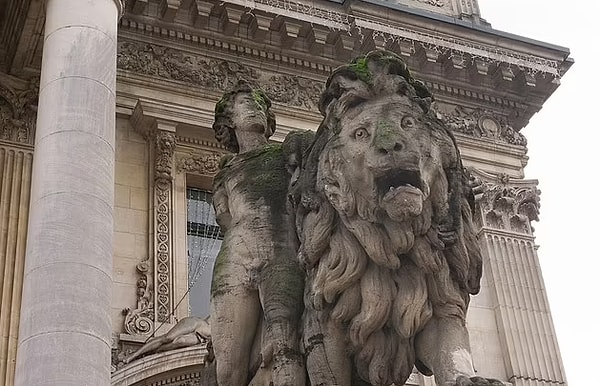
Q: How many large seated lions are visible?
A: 1